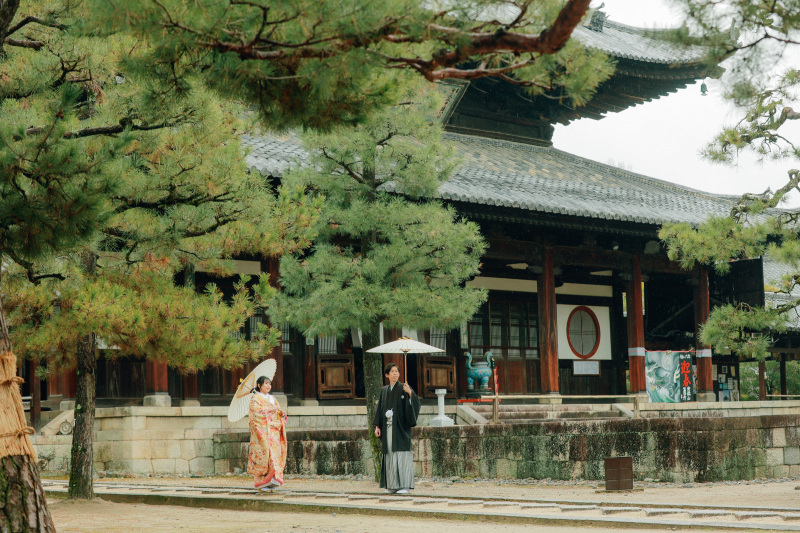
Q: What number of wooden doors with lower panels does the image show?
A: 2